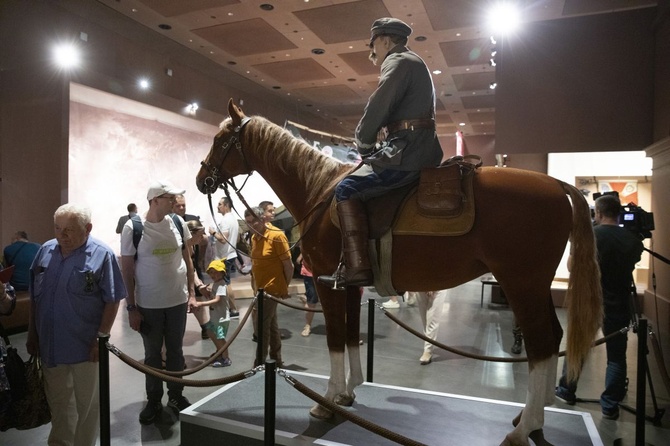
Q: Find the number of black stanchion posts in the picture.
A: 5